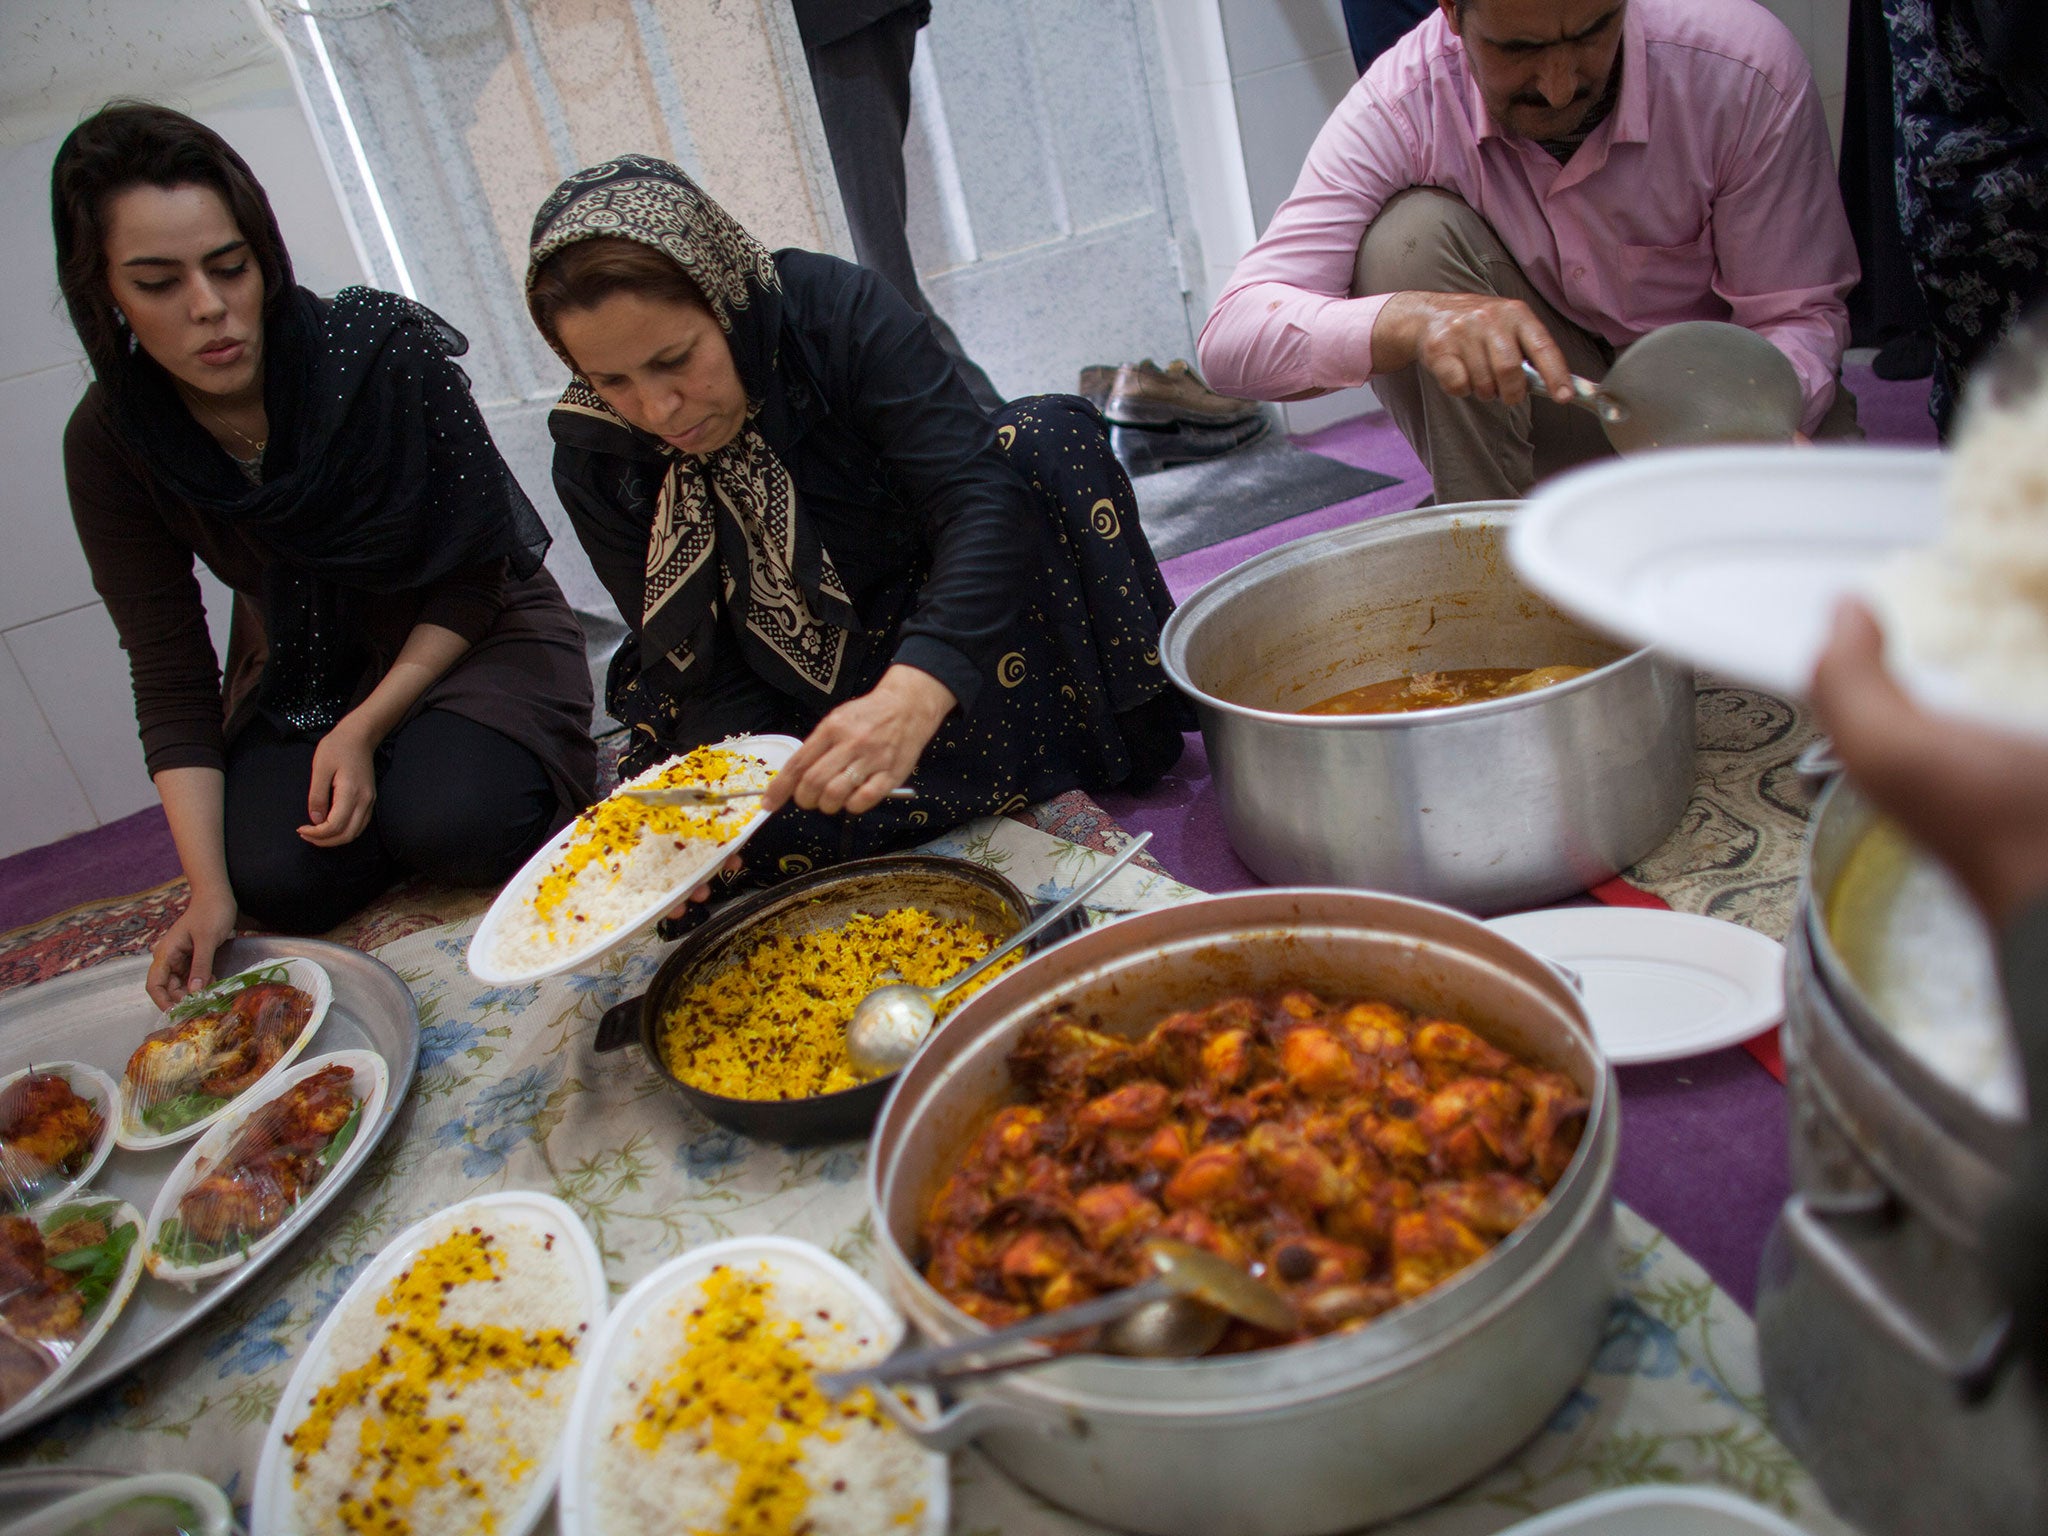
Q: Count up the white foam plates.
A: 11